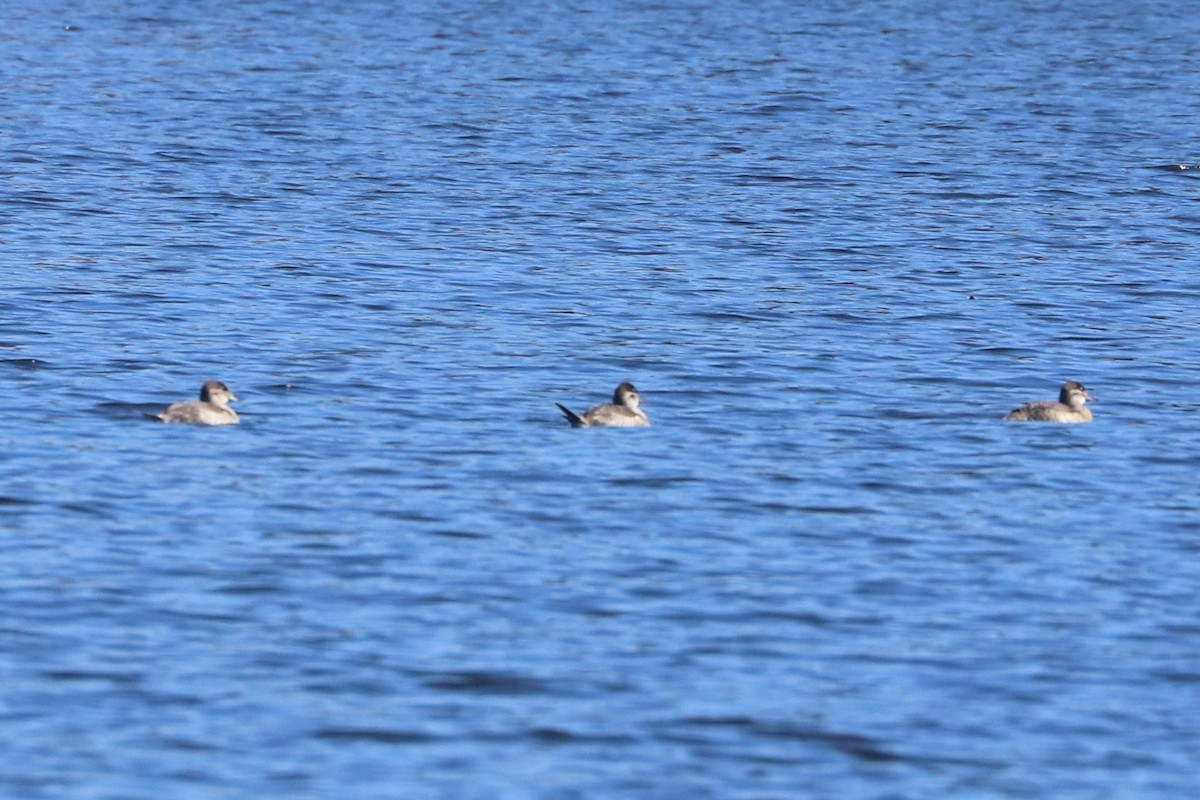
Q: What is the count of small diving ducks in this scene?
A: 3